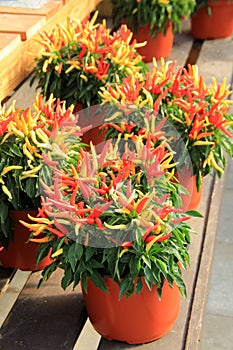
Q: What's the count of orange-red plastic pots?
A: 6